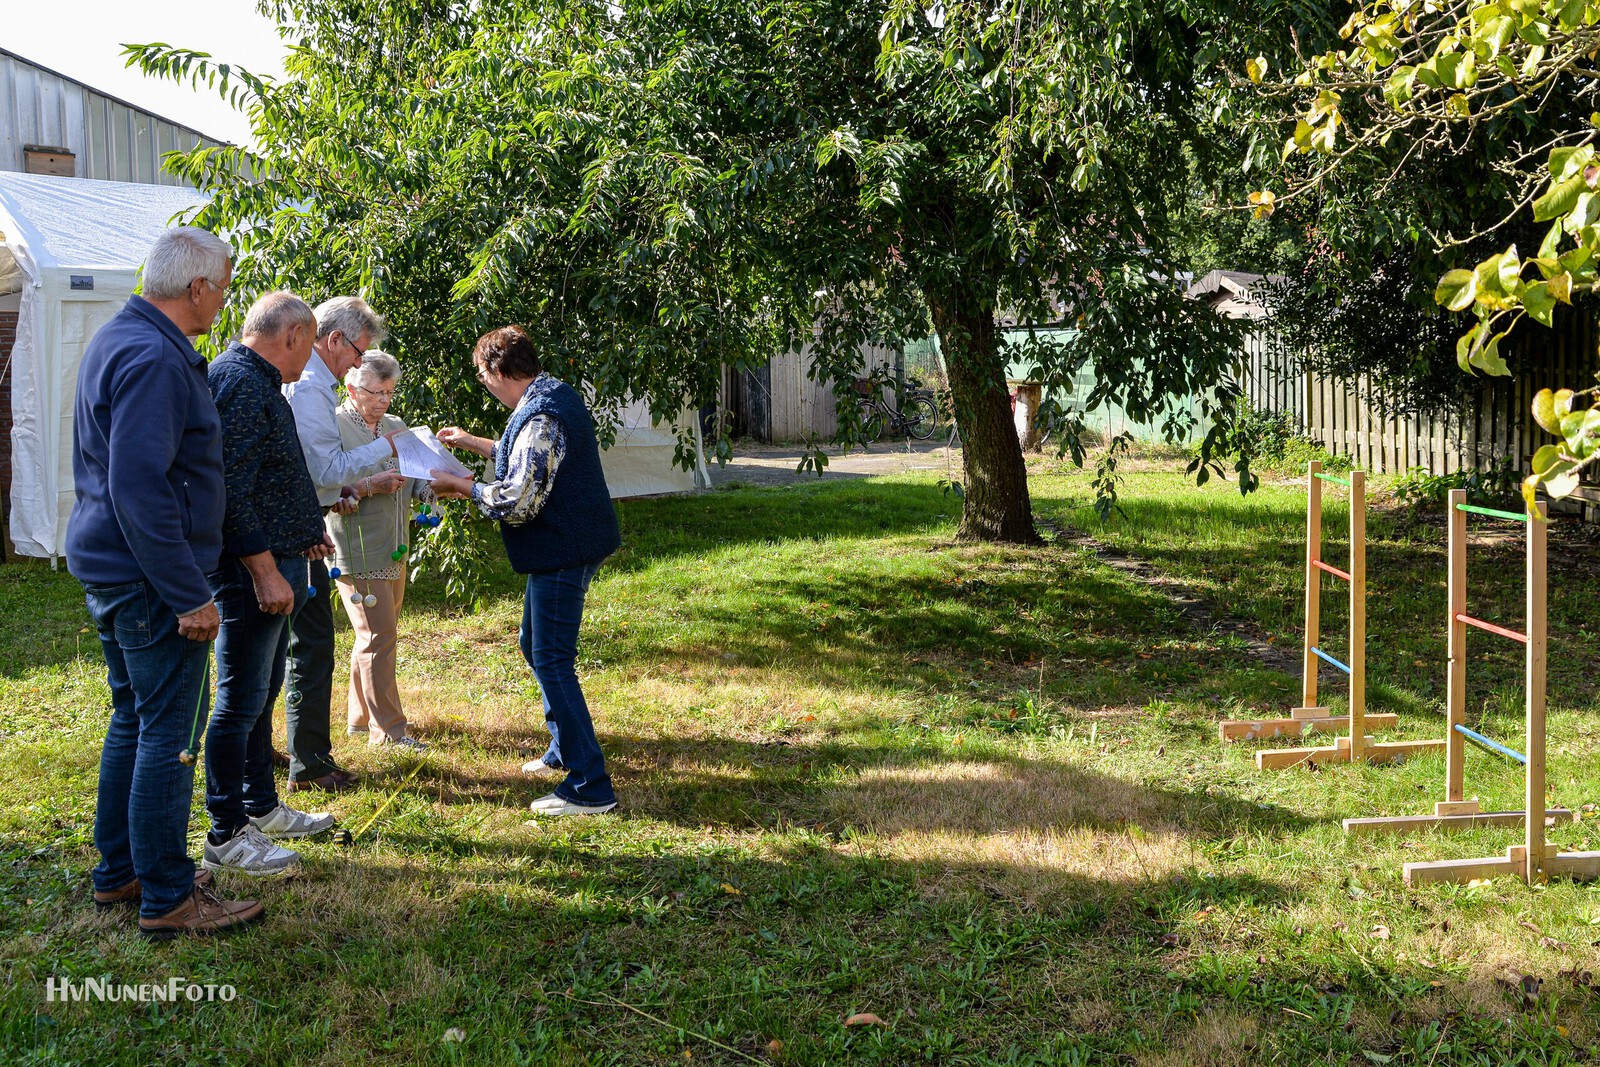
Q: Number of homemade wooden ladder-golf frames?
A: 2